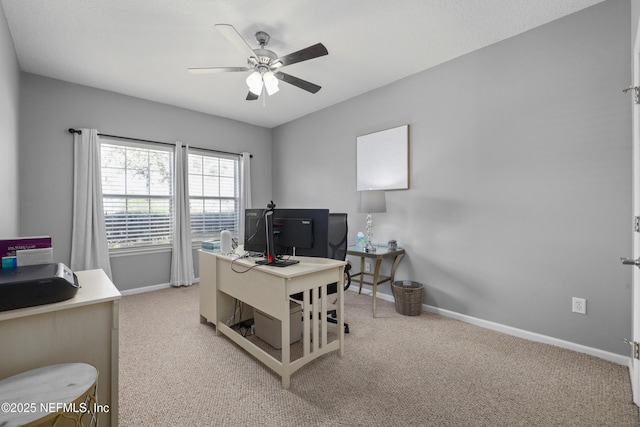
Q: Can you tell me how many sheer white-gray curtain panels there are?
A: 3